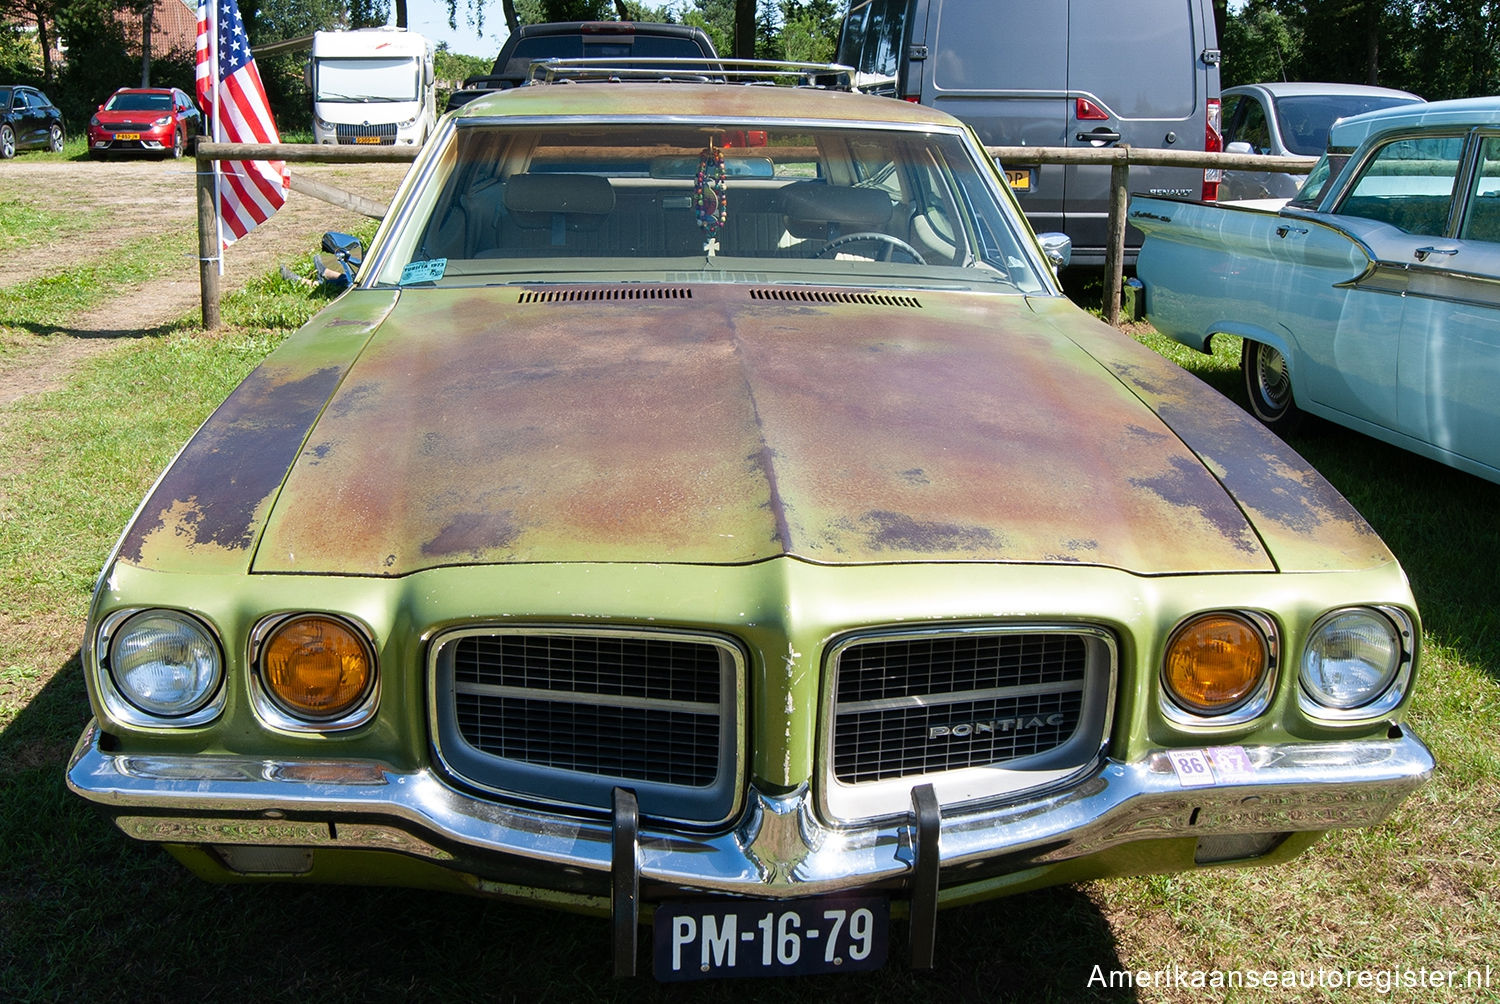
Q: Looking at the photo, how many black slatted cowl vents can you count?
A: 2